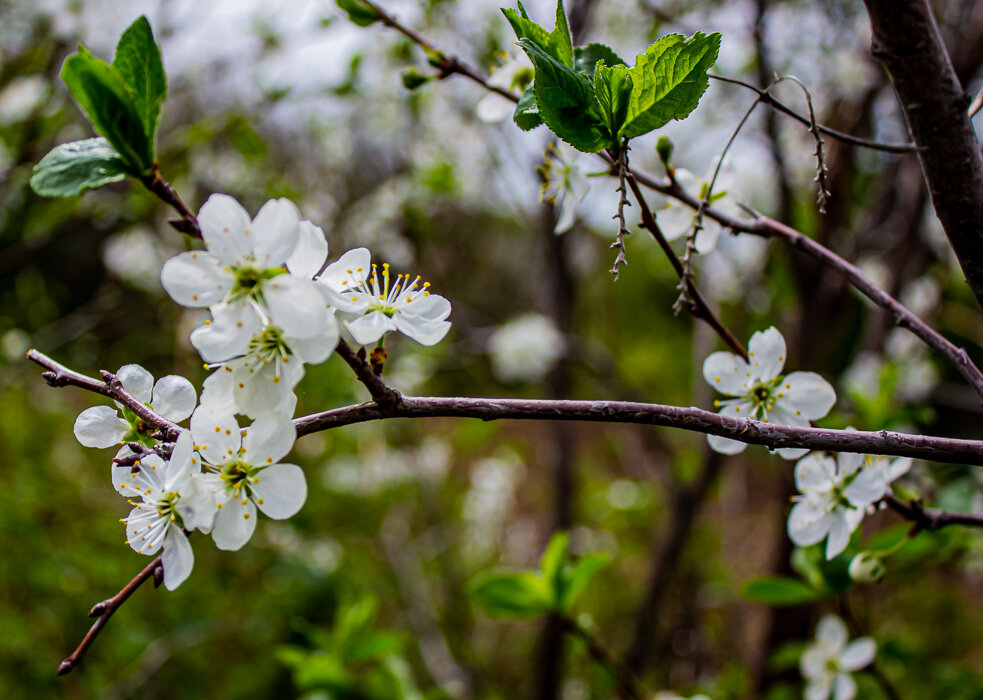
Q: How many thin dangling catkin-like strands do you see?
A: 3